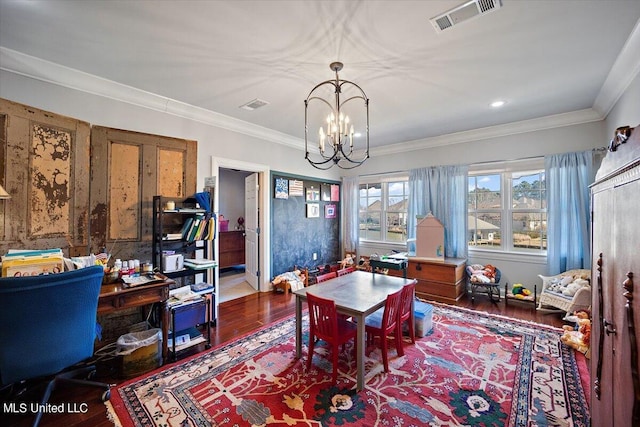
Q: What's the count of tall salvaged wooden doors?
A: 2